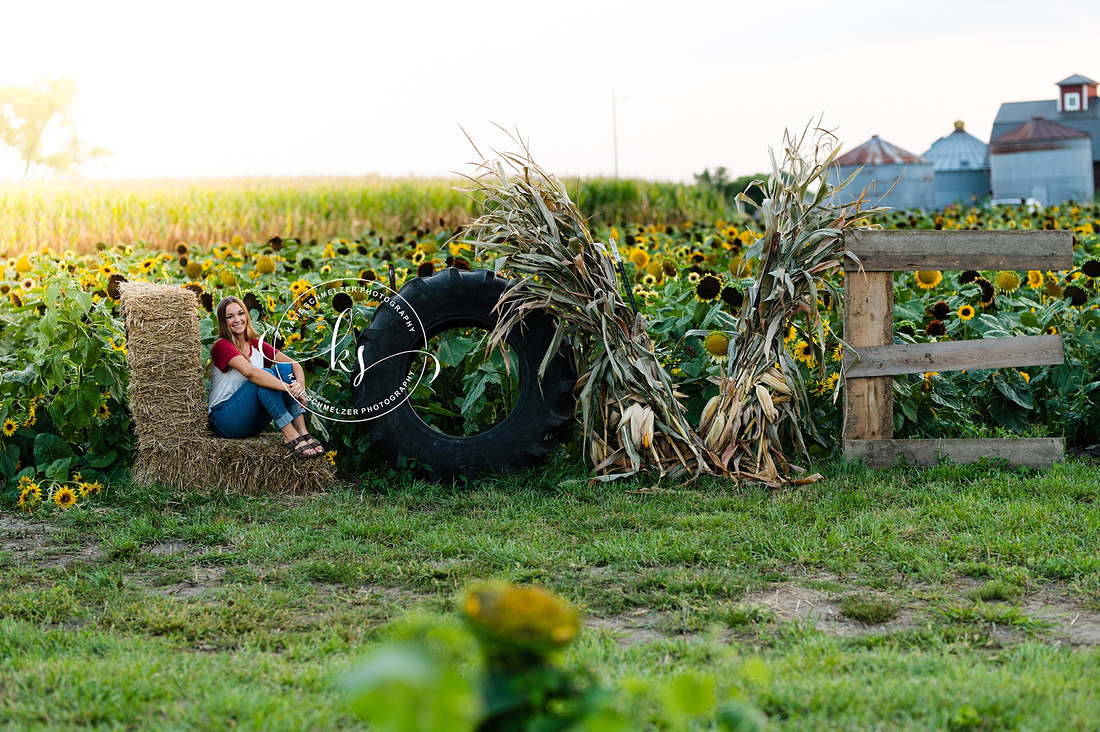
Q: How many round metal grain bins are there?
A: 3